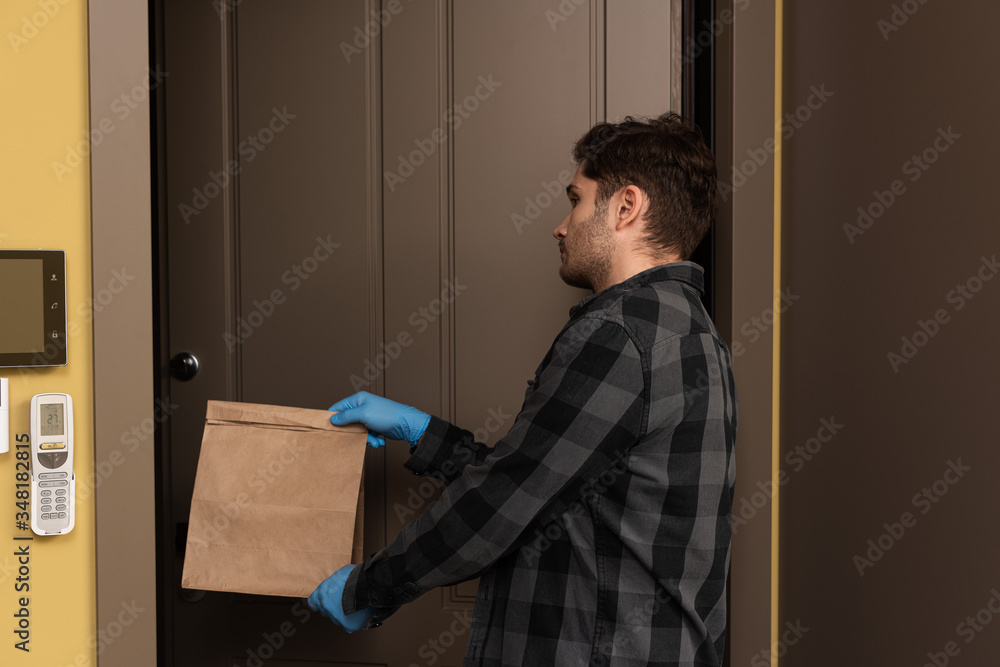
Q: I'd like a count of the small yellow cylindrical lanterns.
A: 0